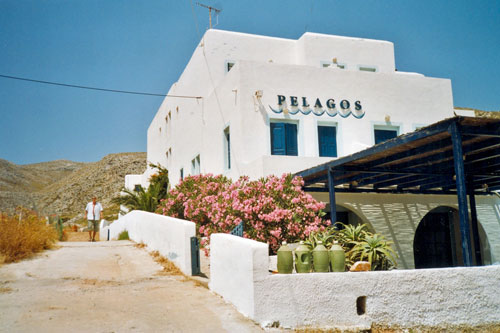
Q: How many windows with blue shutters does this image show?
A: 3